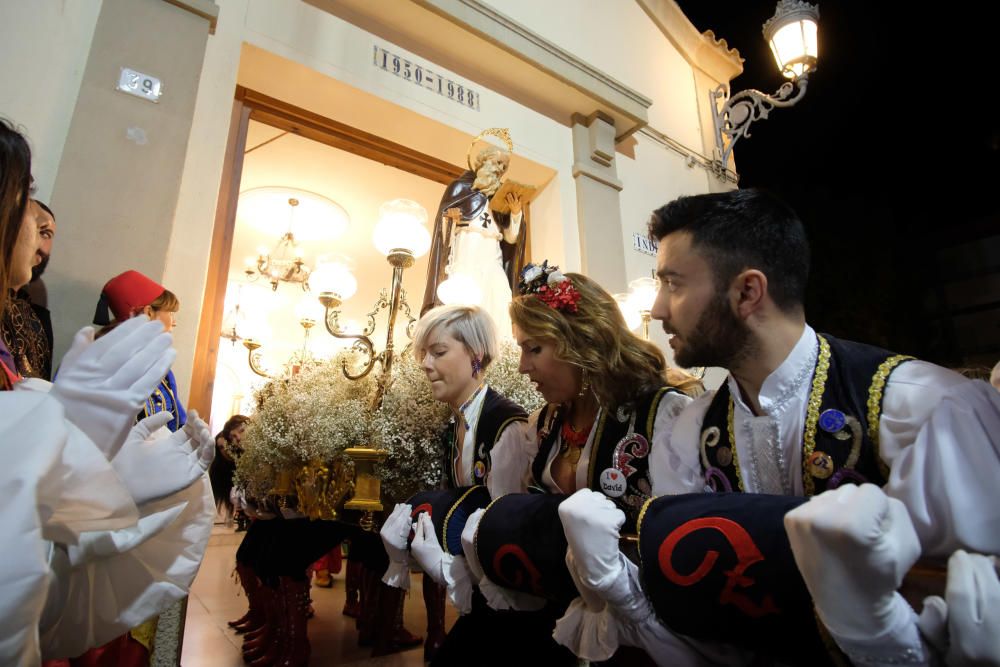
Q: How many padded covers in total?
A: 3